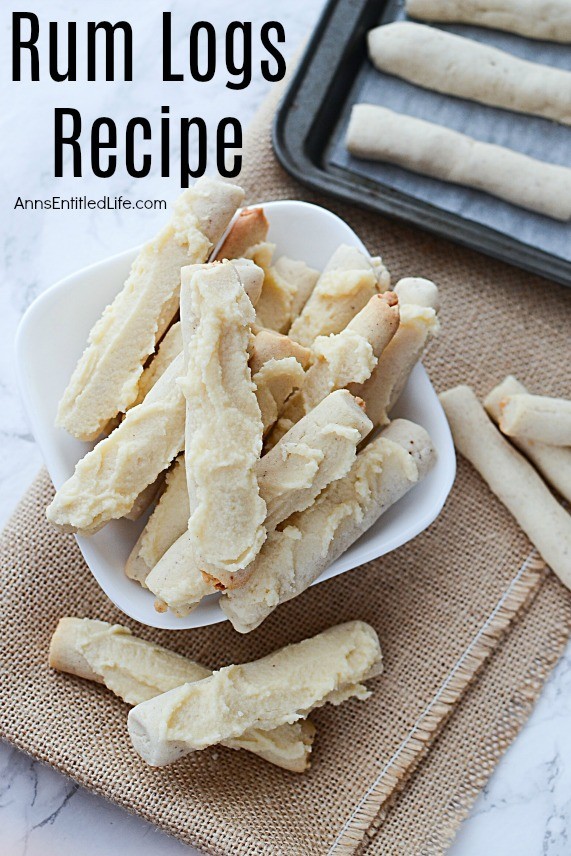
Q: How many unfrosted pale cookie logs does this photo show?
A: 6